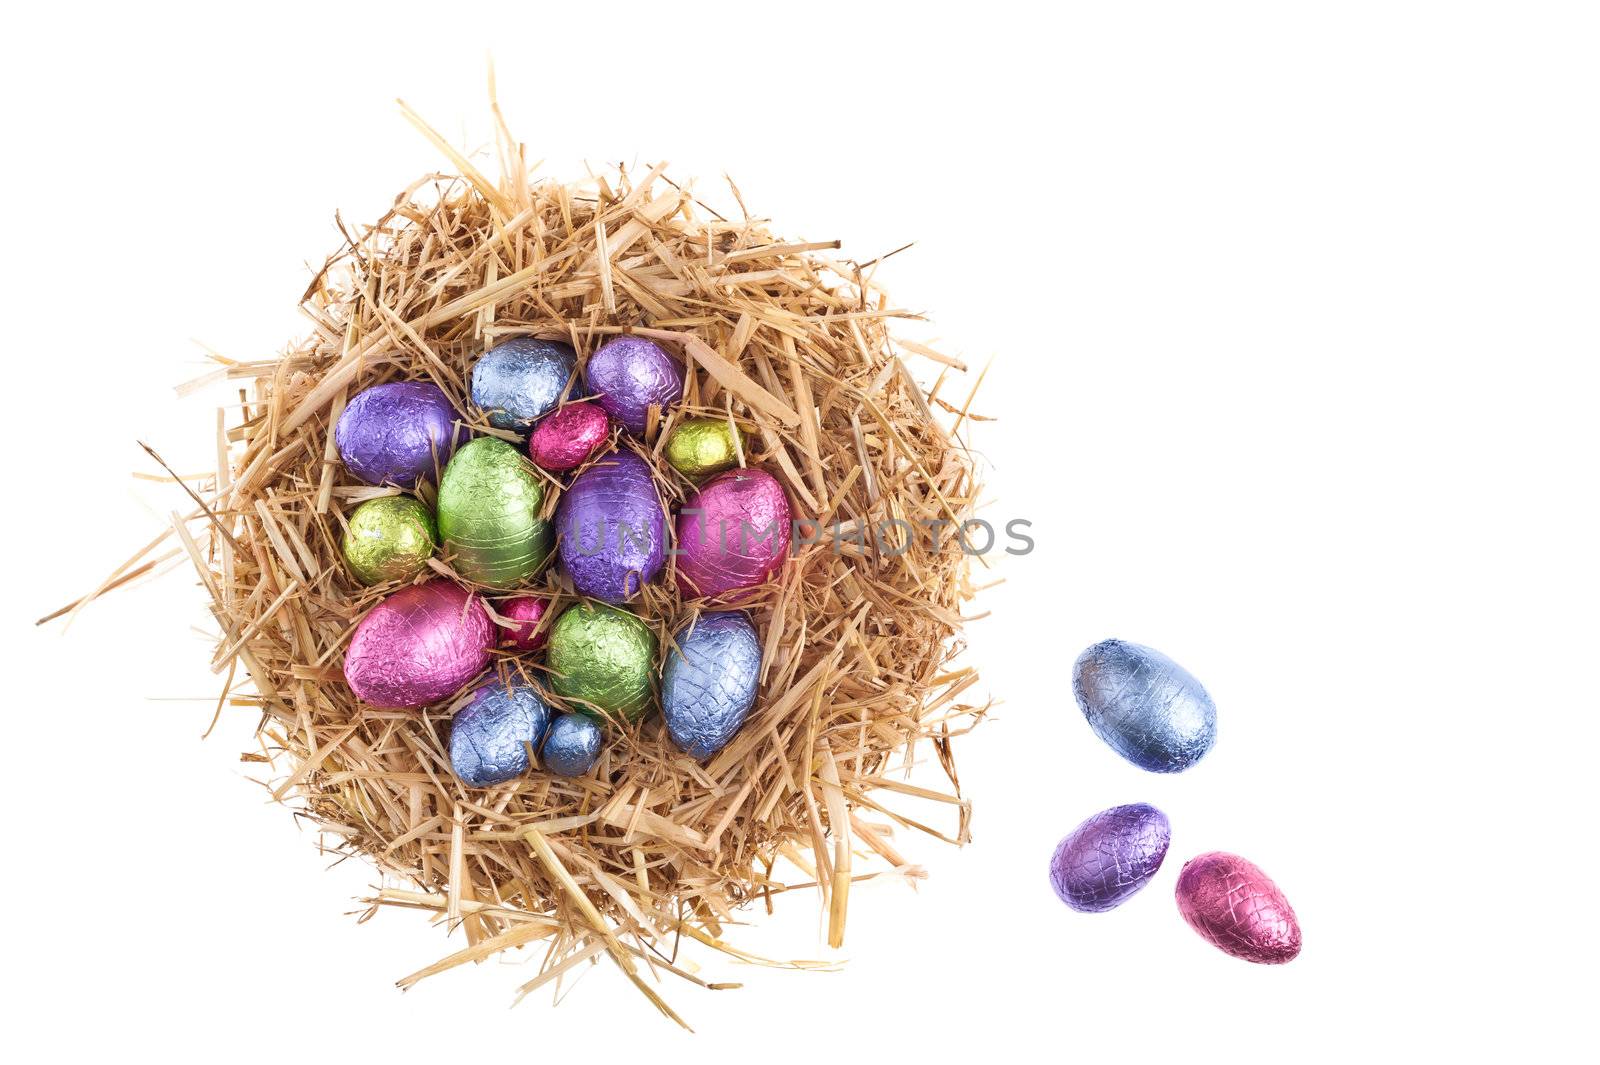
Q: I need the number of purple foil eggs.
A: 4